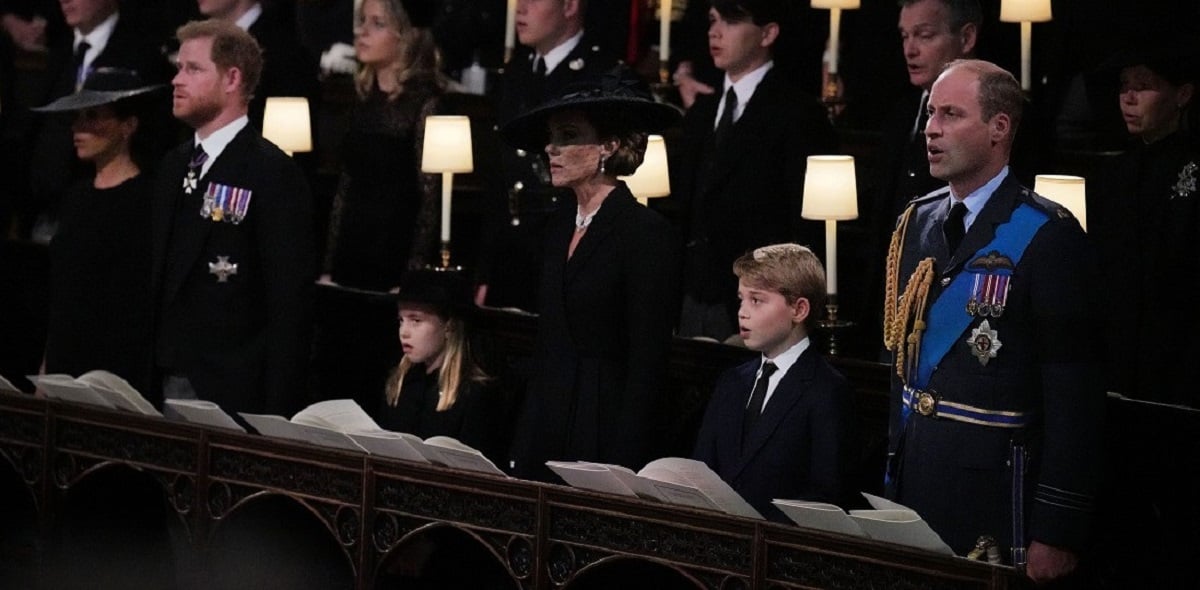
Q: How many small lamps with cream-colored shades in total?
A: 7